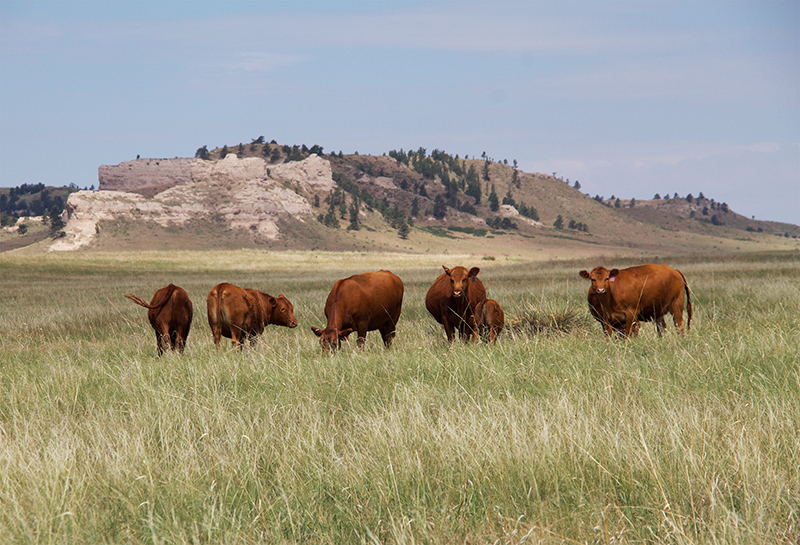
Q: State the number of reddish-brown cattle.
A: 6